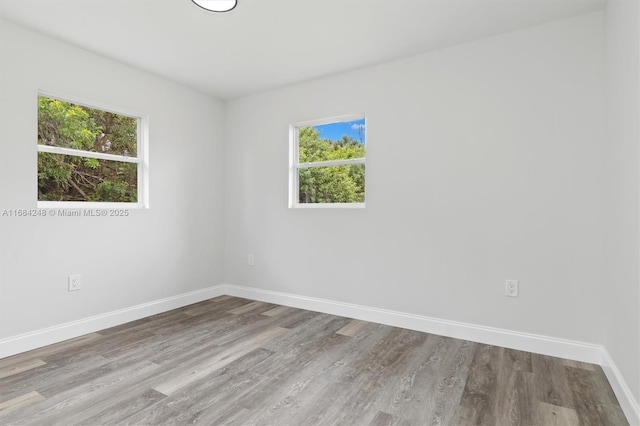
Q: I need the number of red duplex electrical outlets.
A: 0